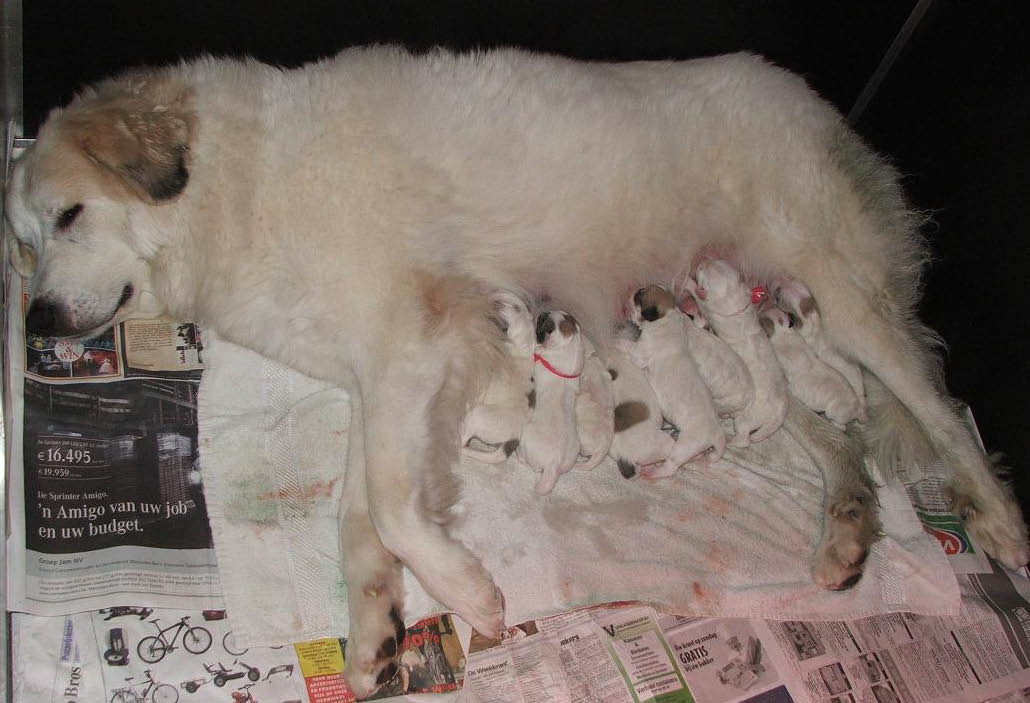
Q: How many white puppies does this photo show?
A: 9